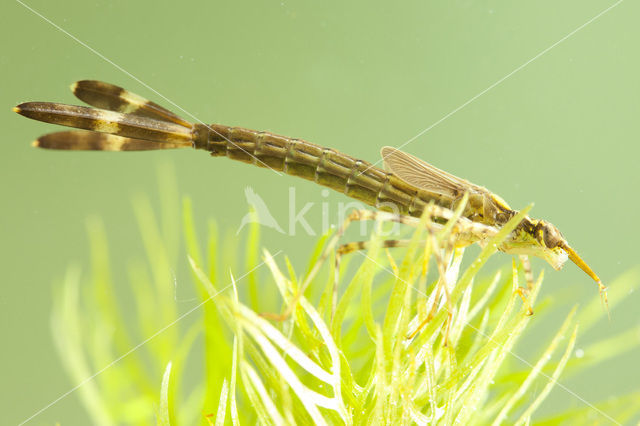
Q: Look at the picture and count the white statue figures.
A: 0